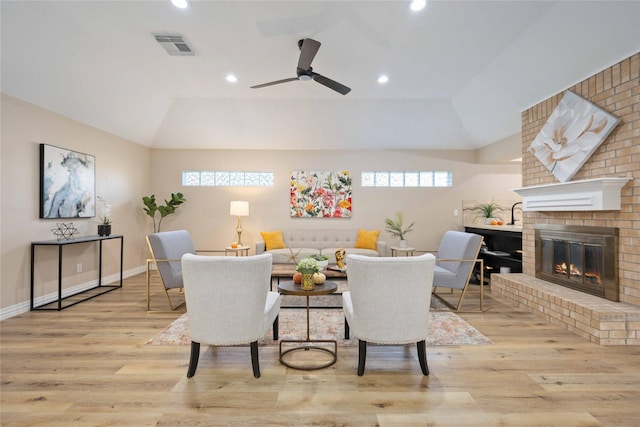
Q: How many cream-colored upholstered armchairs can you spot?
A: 2